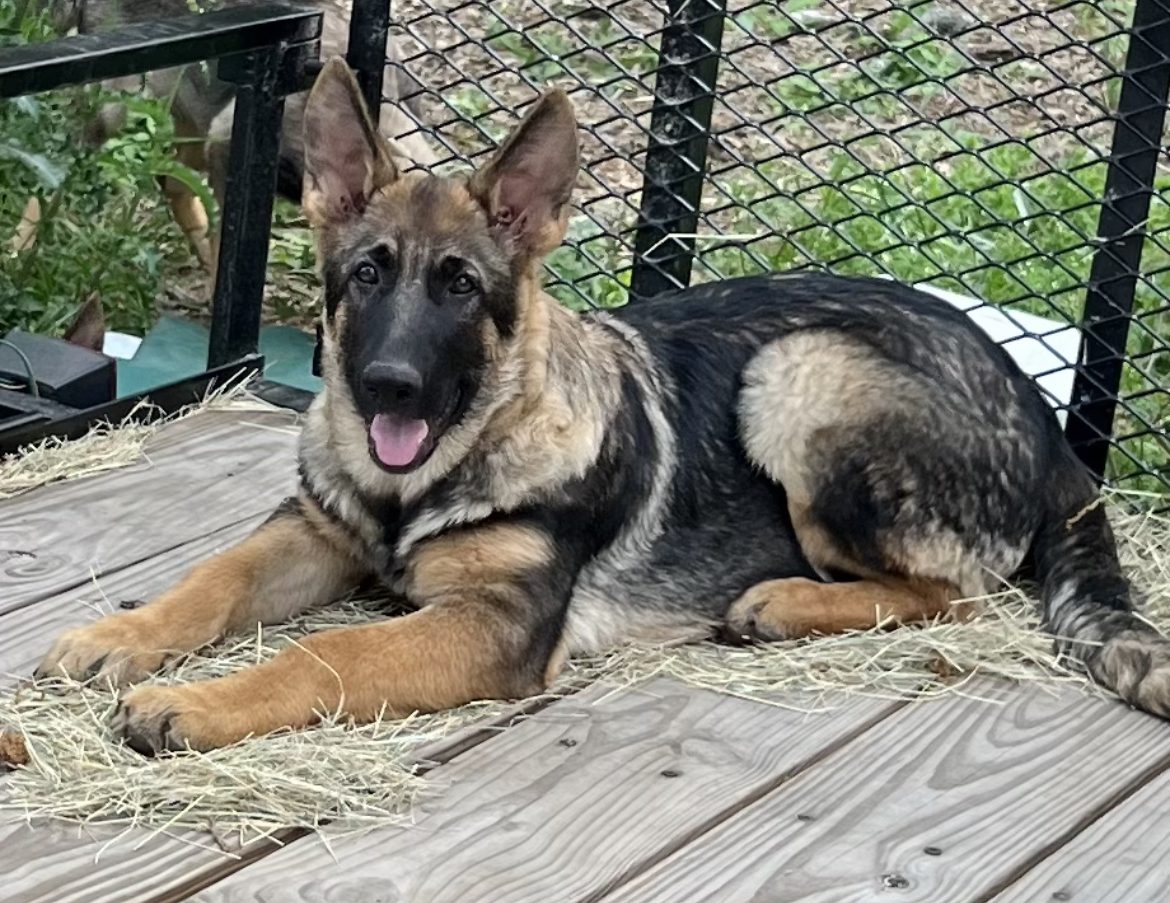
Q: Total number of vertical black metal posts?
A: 4